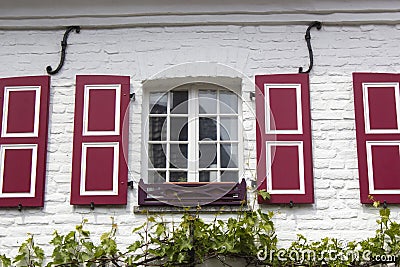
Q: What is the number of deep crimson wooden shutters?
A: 4